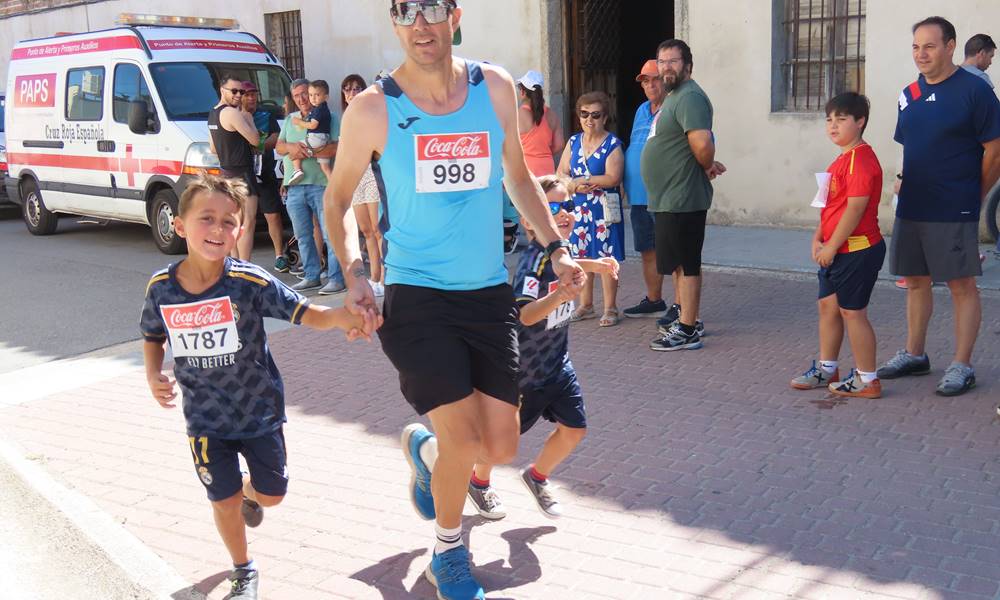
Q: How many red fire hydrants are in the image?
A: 0